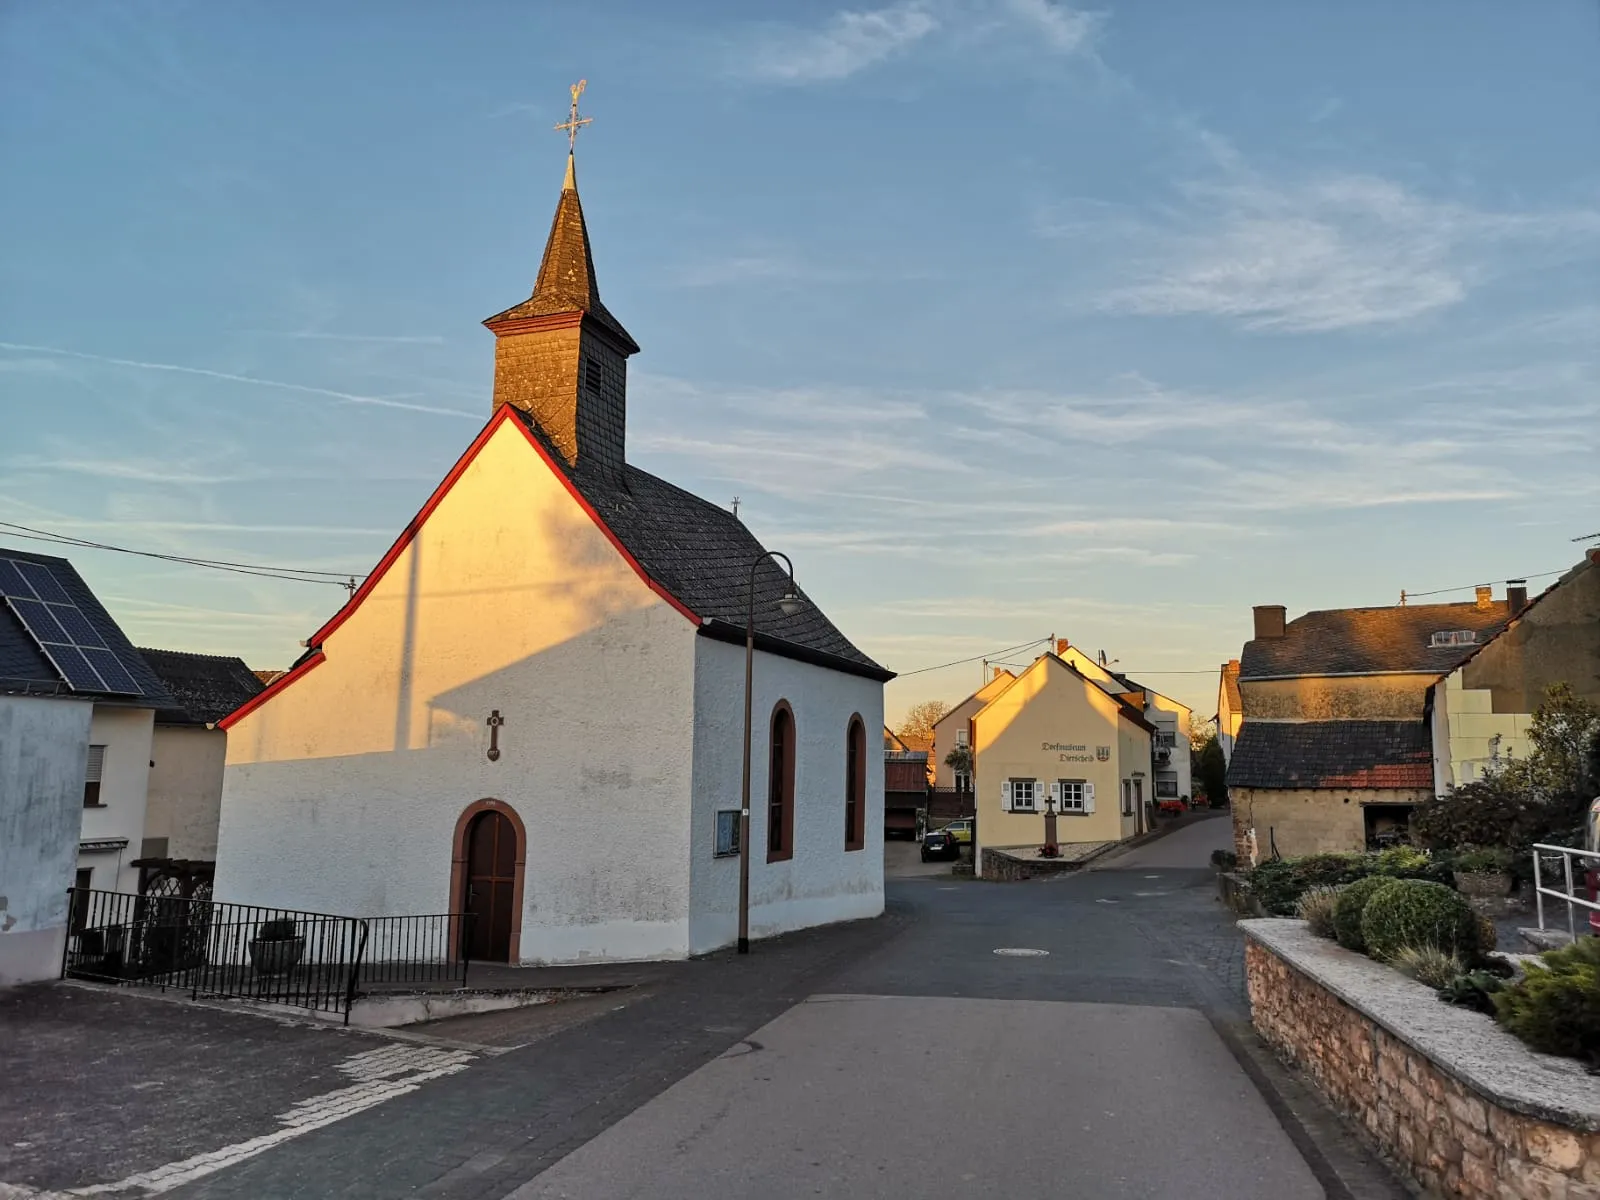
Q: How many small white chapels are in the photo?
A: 1